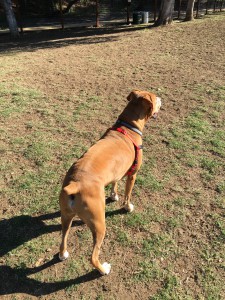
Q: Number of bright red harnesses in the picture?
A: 1